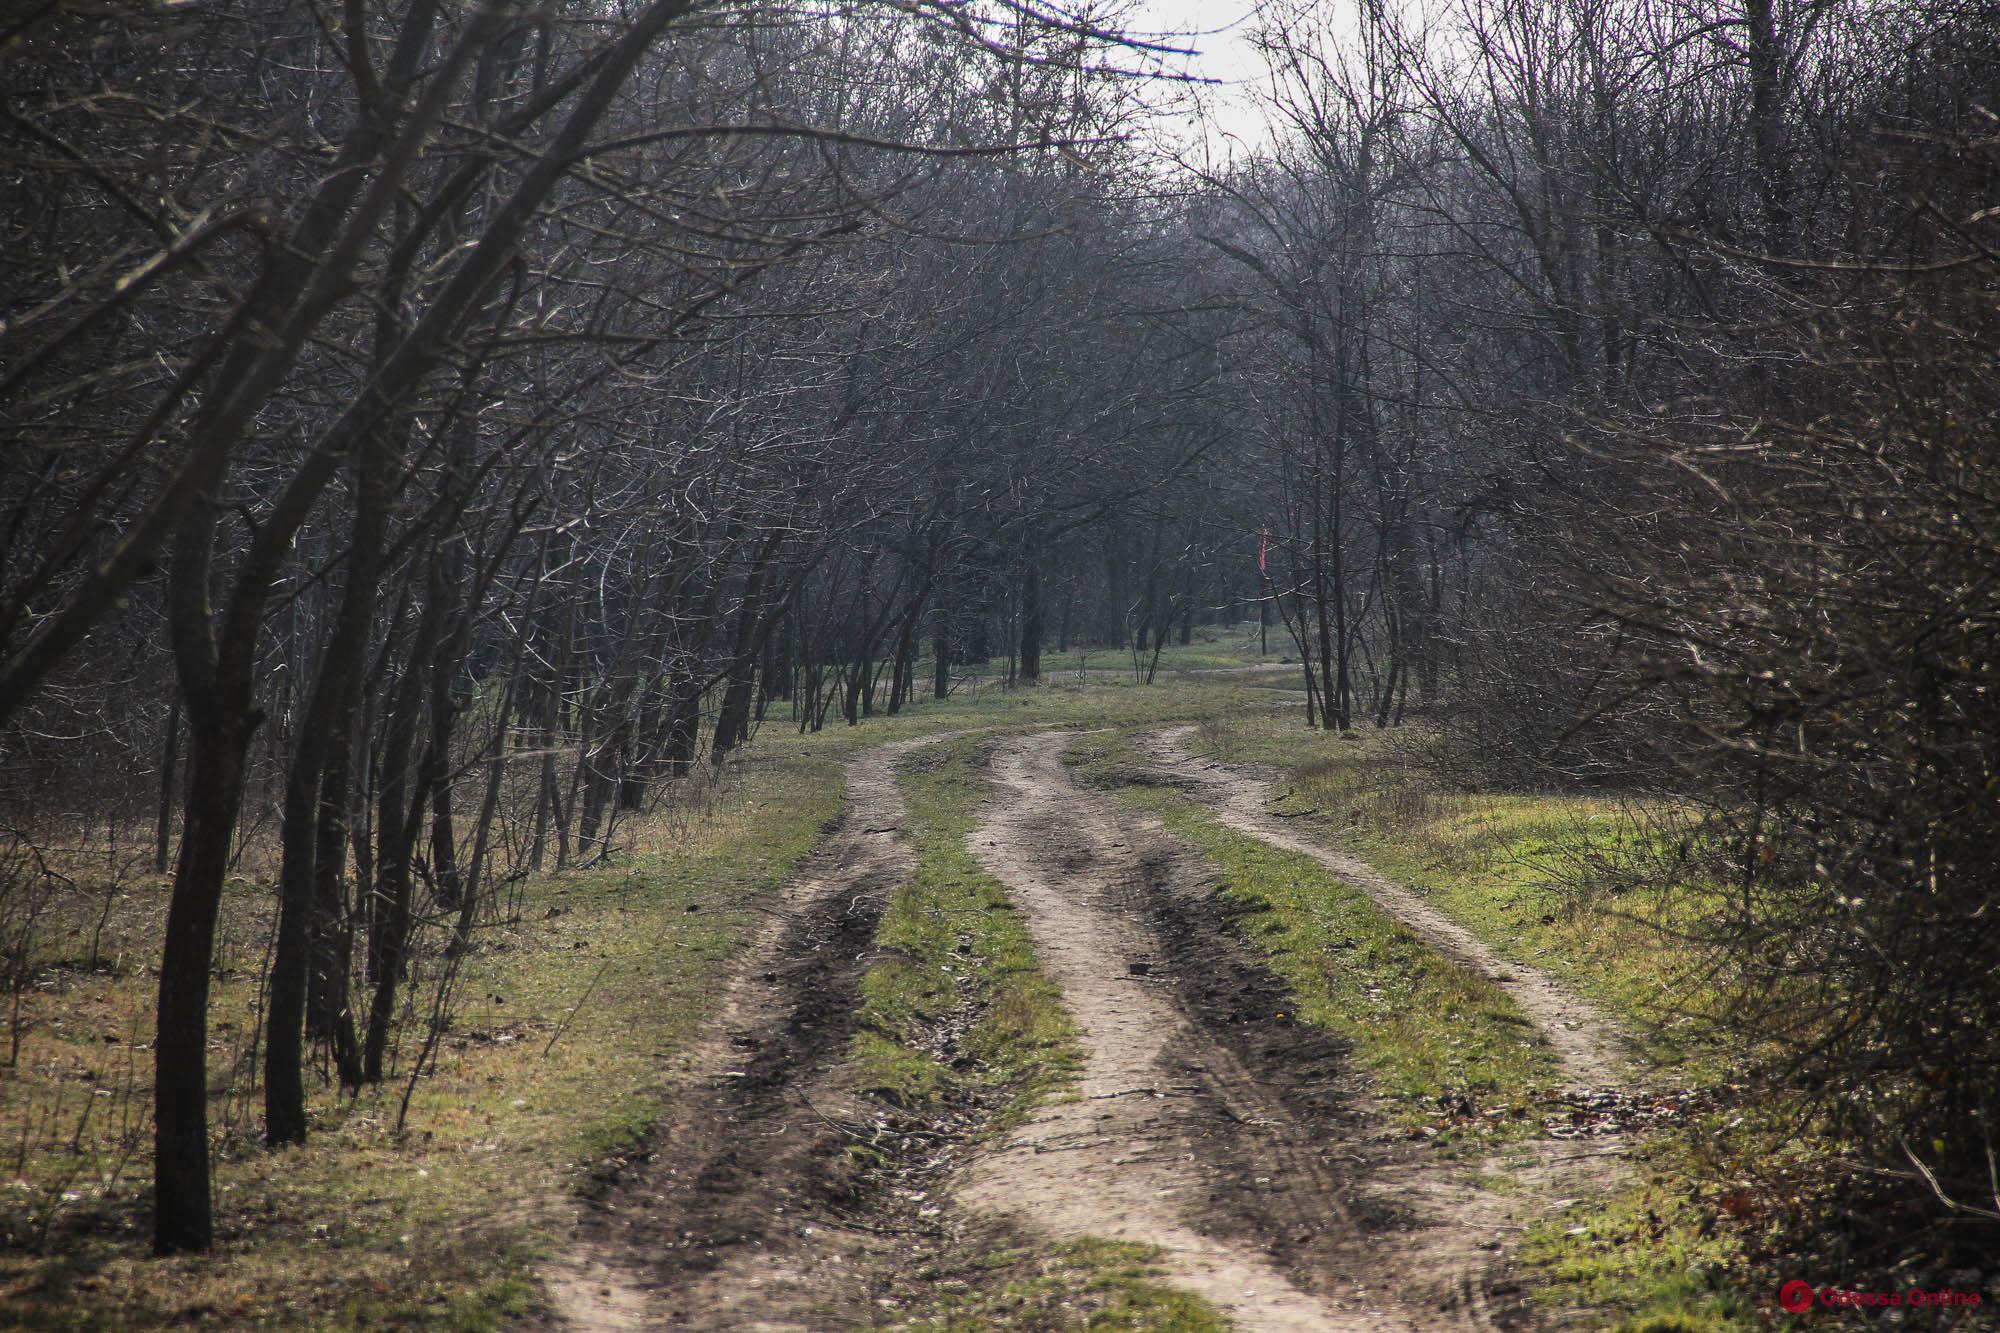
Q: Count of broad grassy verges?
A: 2